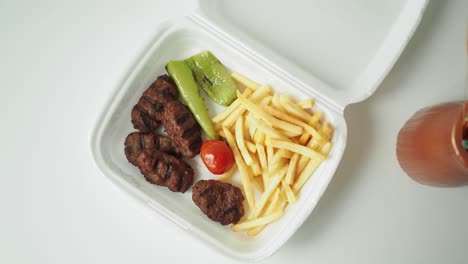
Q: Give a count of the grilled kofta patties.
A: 5